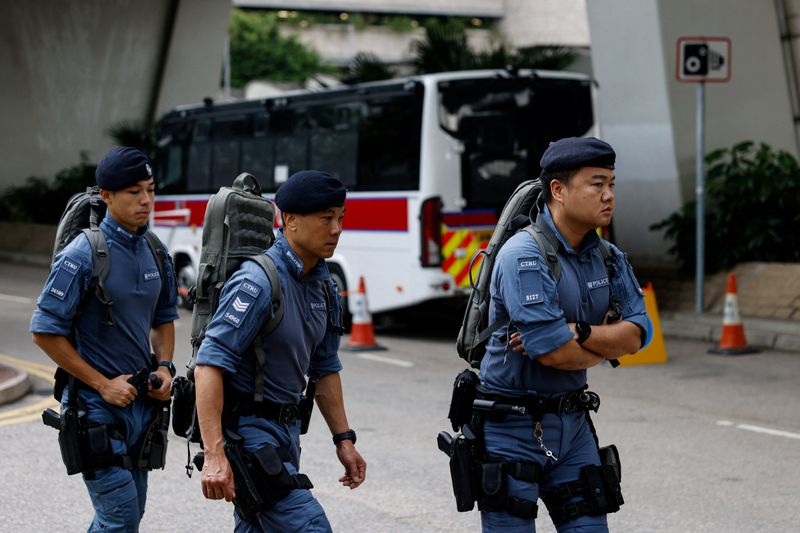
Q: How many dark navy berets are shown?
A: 3